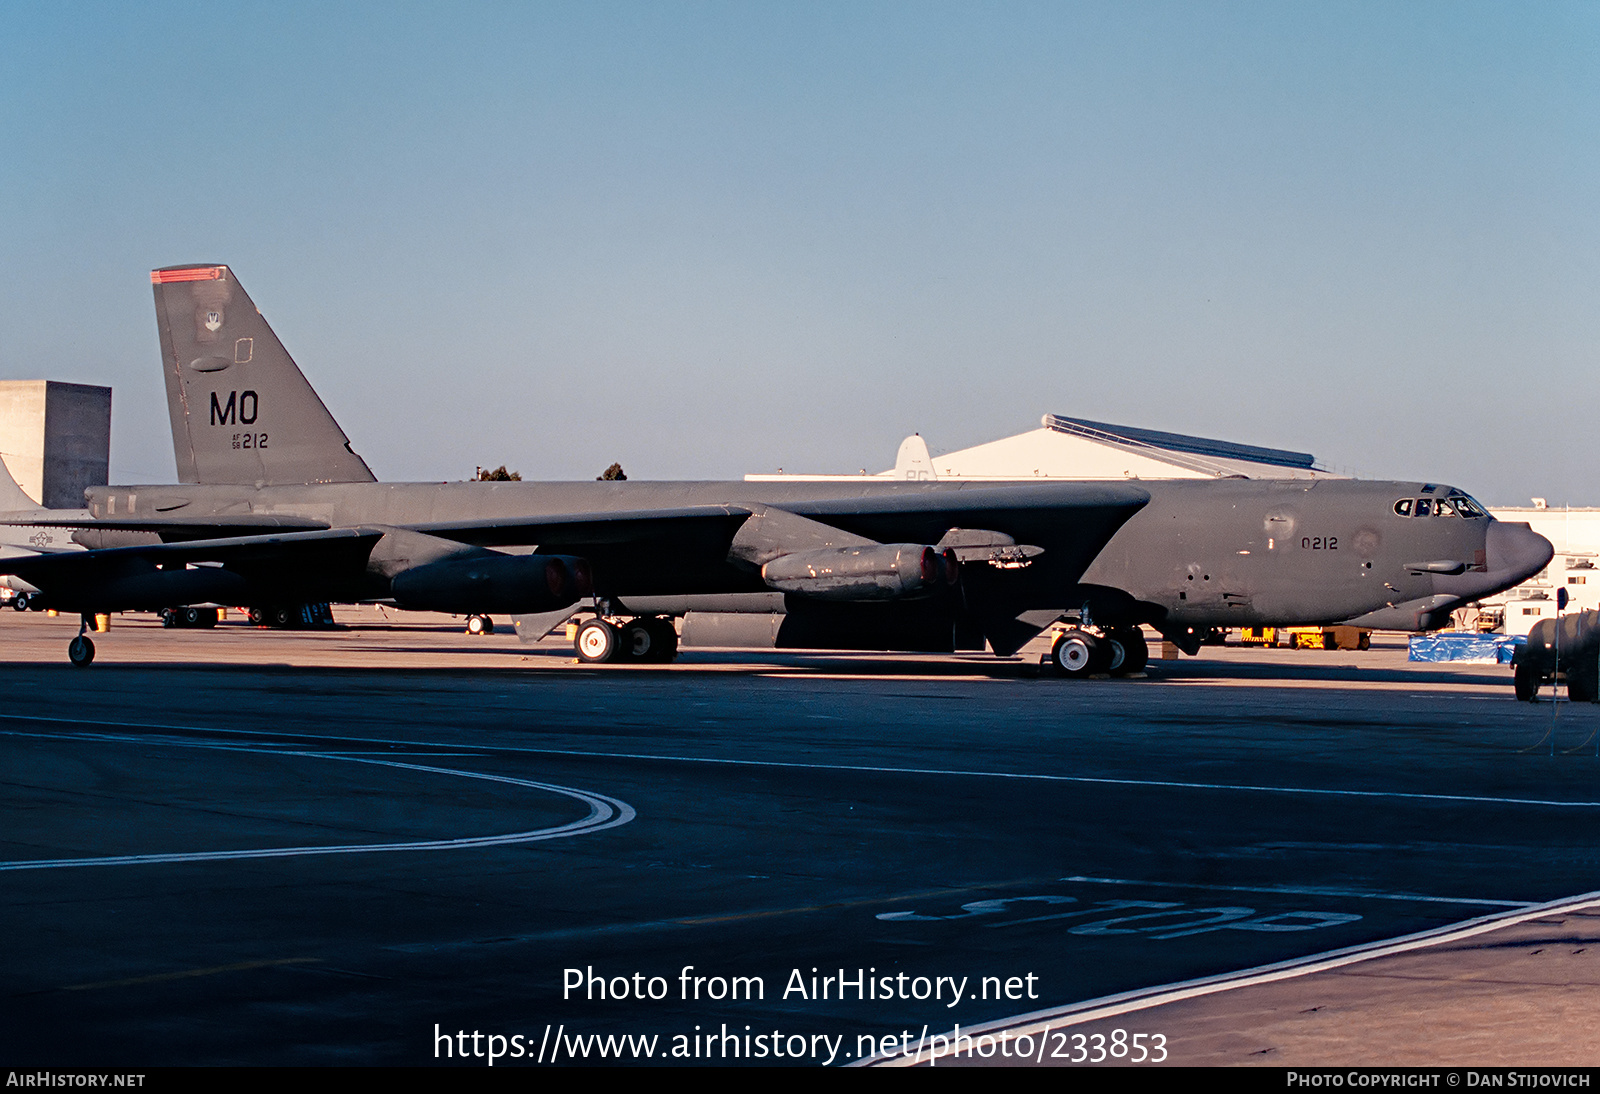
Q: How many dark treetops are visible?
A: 2